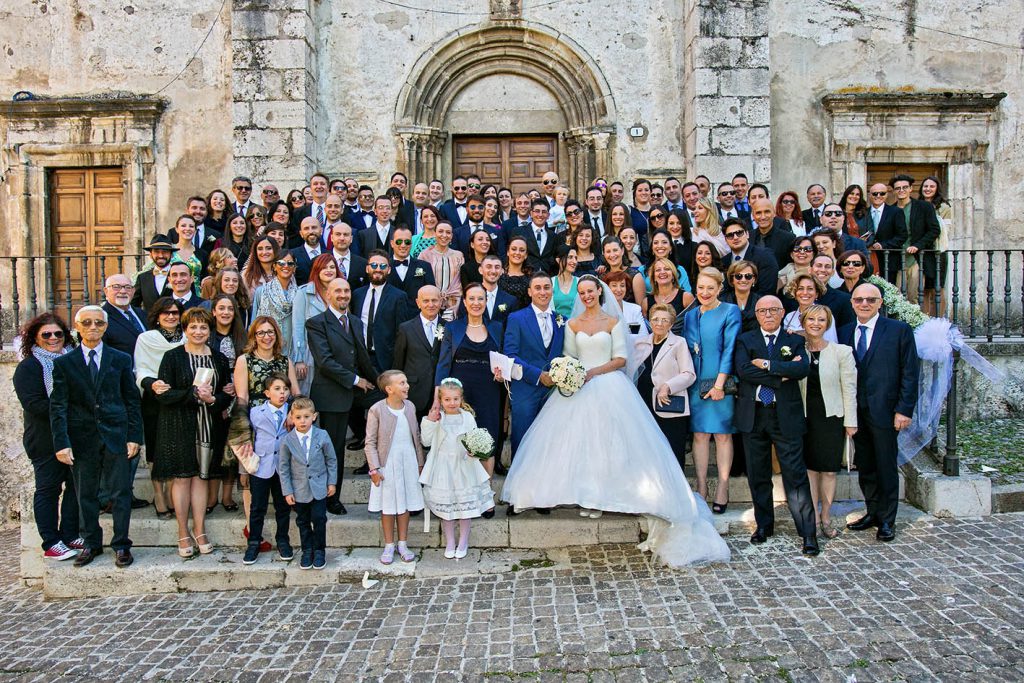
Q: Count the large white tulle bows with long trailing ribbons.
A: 1